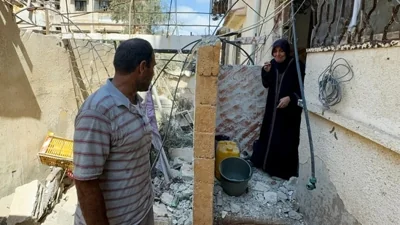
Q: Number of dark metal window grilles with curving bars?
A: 1